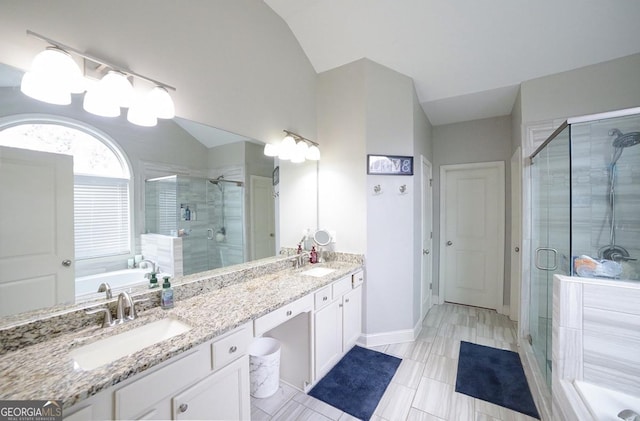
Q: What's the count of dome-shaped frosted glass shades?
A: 6